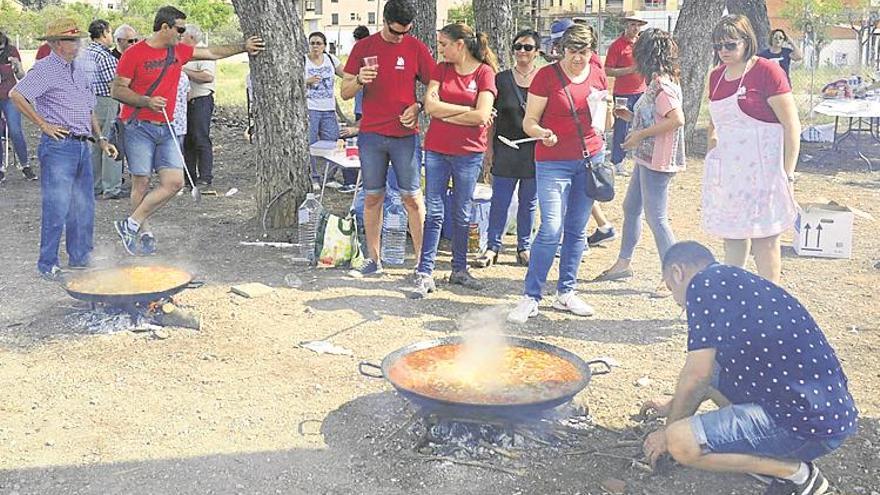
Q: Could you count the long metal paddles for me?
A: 2